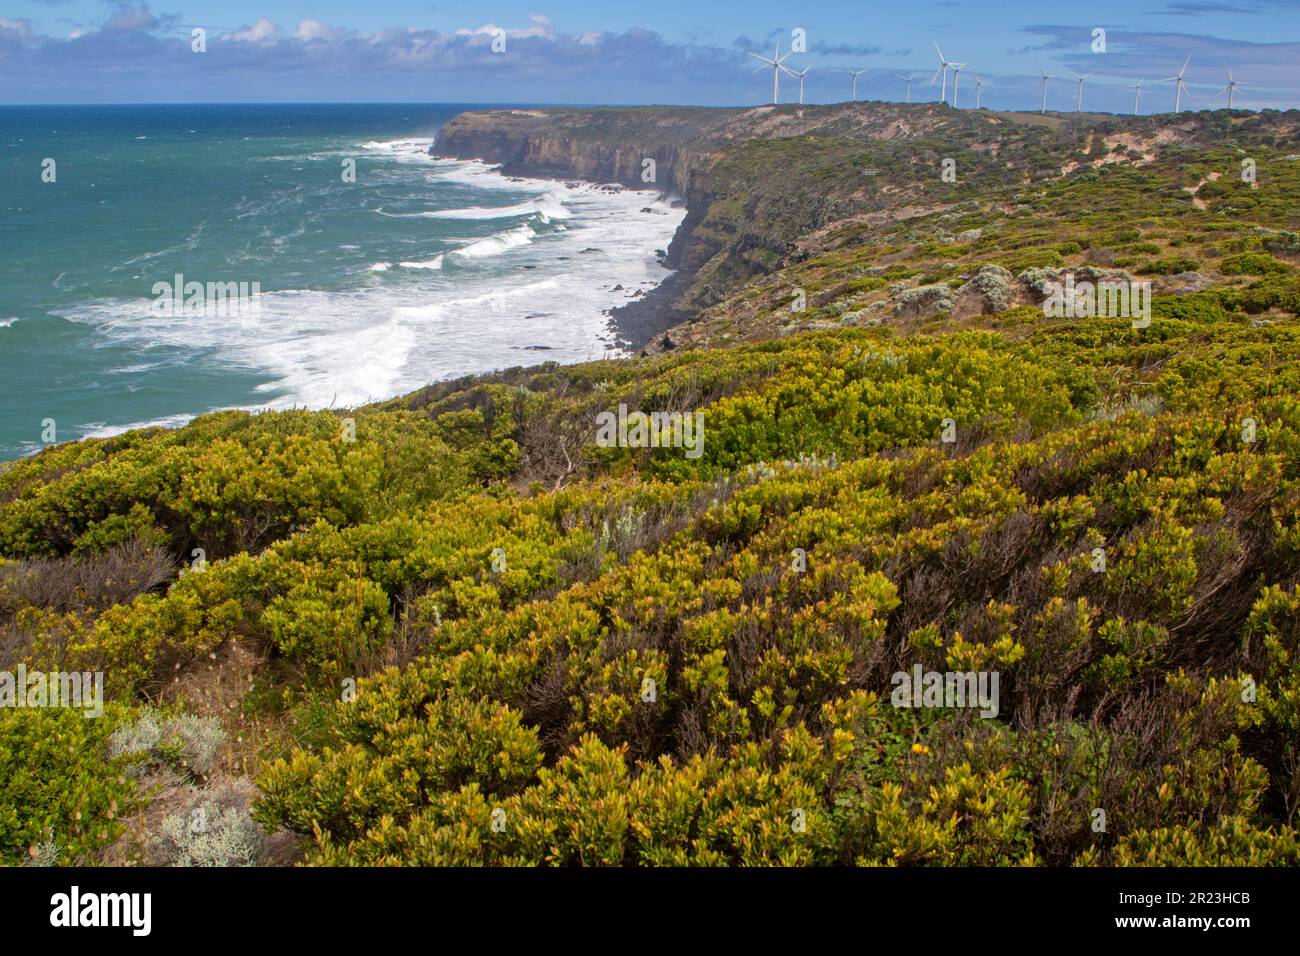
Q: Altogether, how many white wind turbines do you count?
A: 12